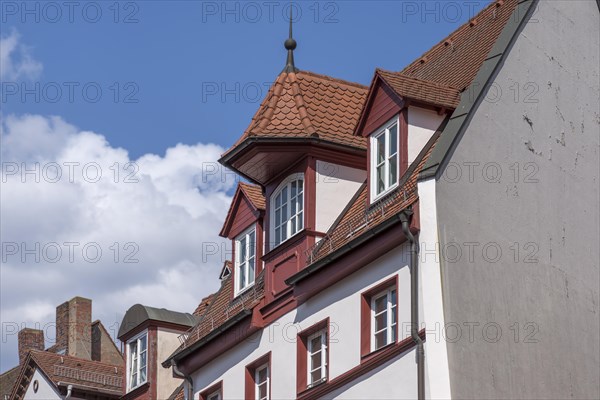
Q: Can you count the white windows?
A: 8